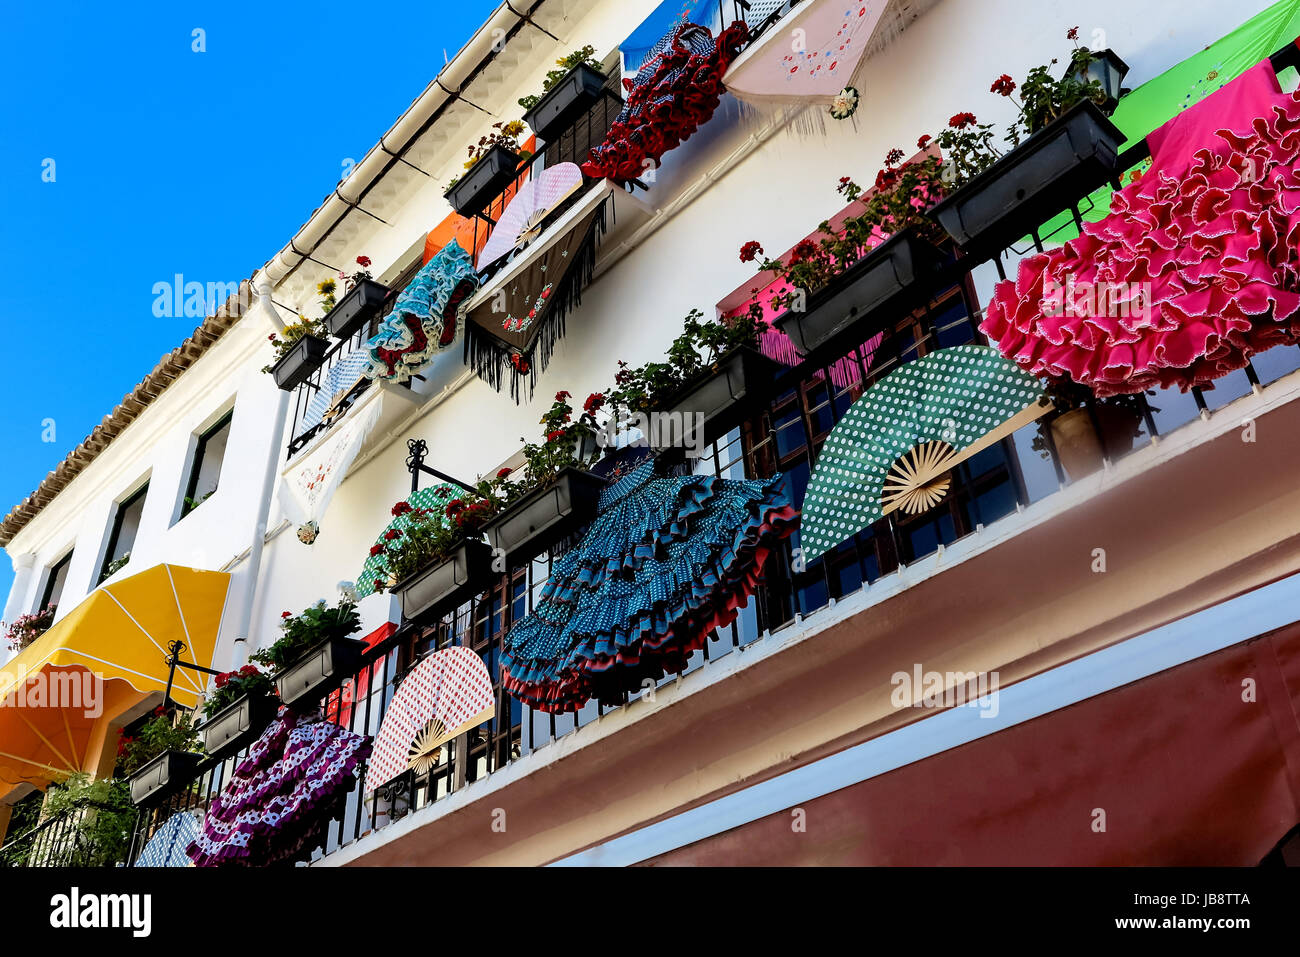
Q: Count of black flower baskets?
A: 12